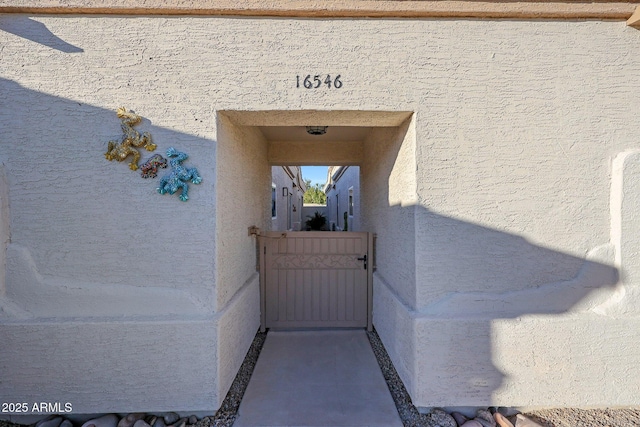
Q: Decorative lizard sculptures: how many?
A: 3